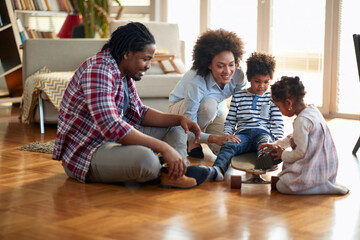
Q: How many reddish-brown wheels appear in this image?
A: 2